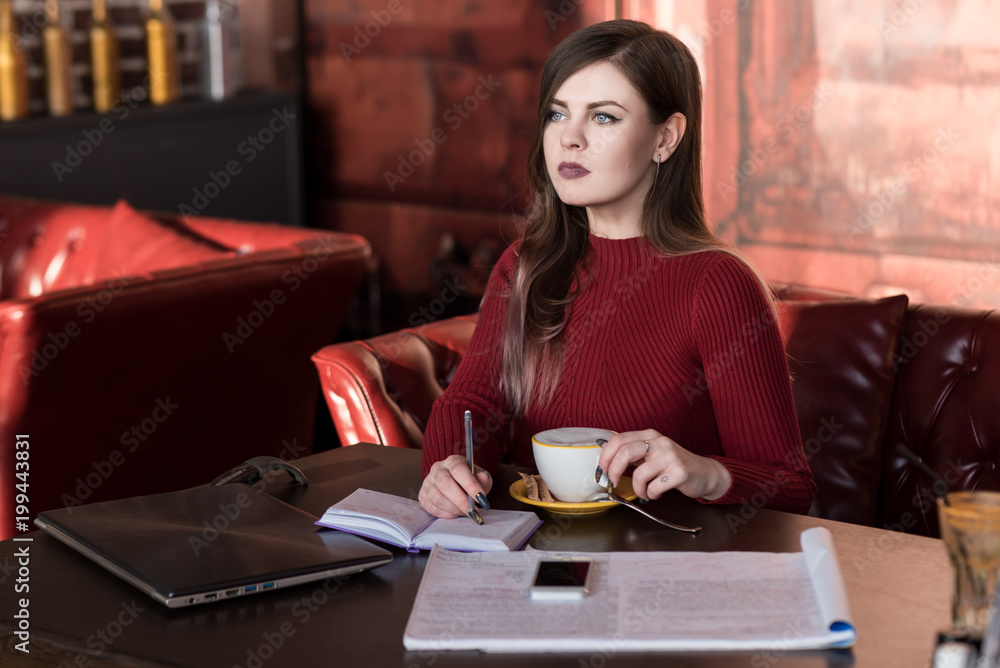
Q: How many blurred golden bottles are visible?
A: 4